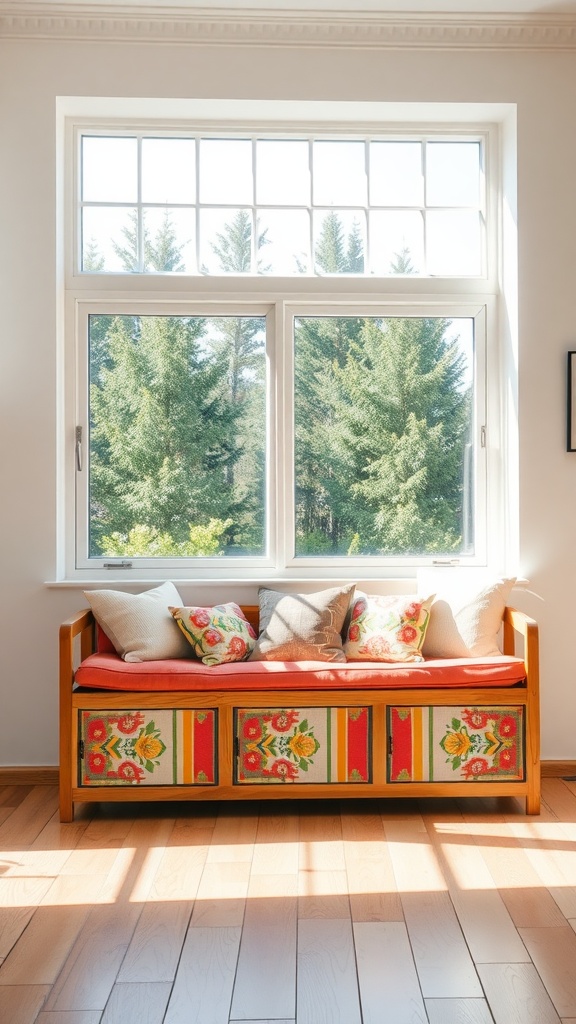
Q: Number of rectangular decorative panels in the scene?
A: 3